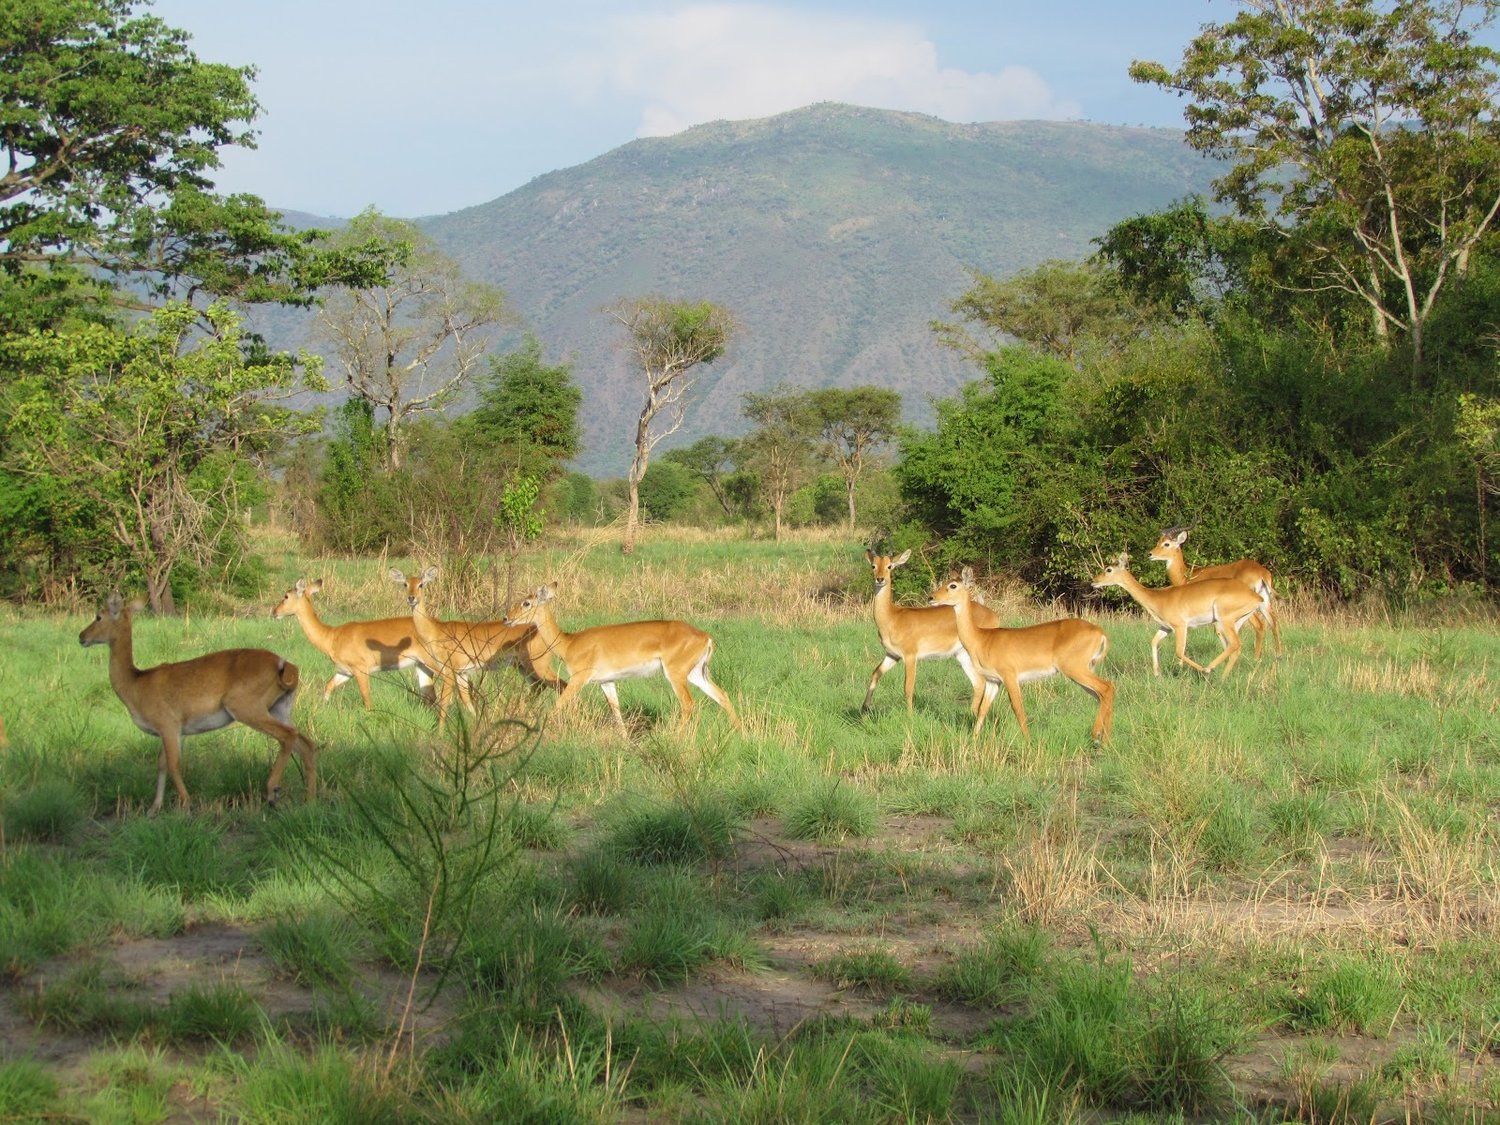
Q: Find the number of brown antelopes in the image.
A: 8